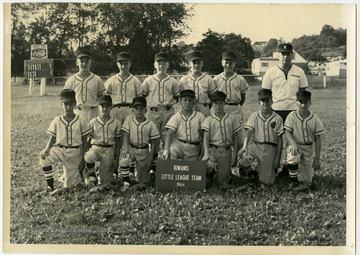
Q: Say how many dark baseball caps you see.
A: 13